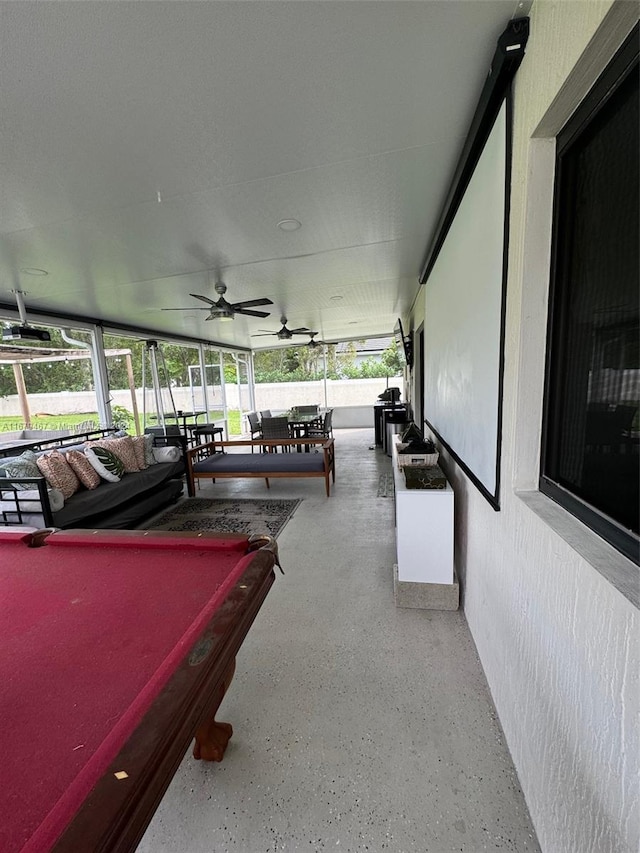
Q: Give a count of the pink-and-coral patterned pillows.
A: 4